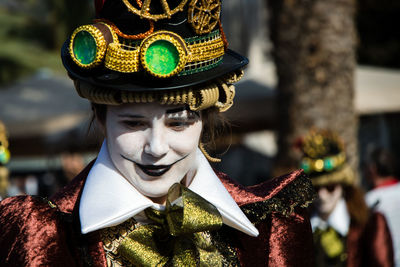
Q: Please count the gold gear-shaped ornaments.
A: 2